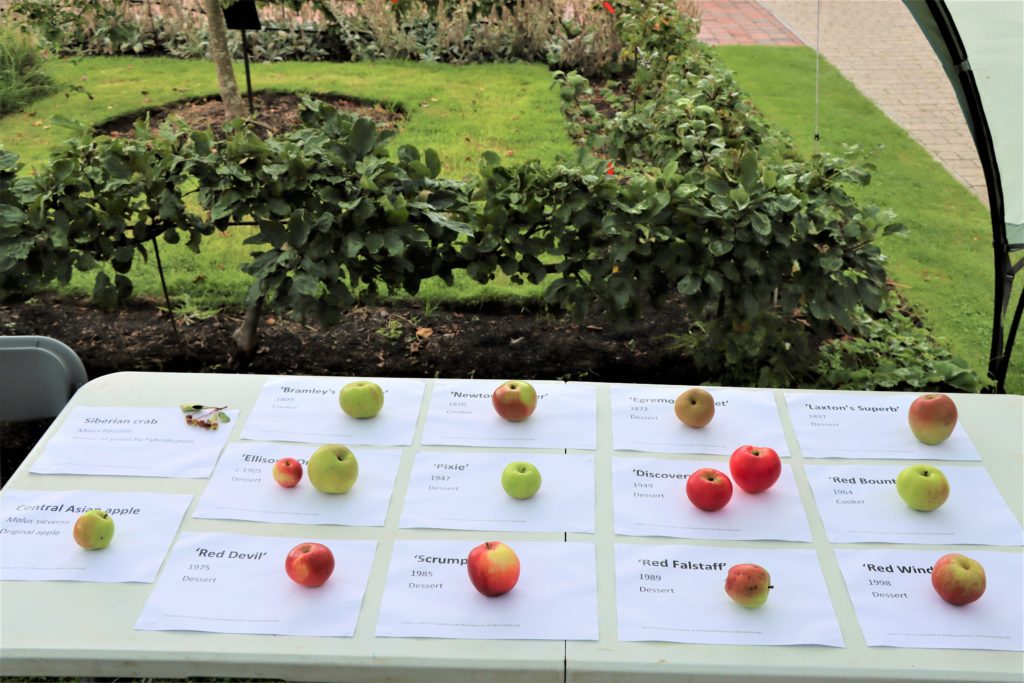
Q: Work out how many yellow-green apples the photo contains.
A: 5